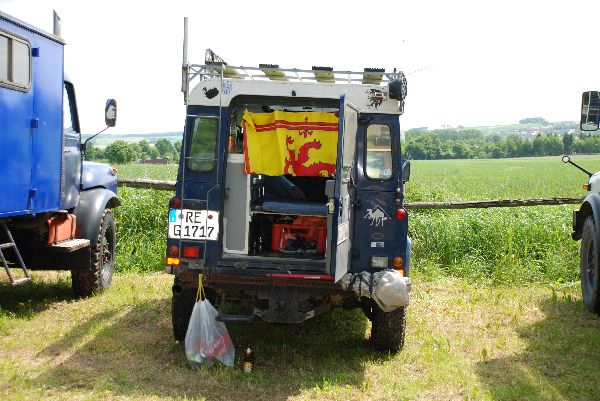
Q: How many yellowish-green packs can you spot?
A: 4